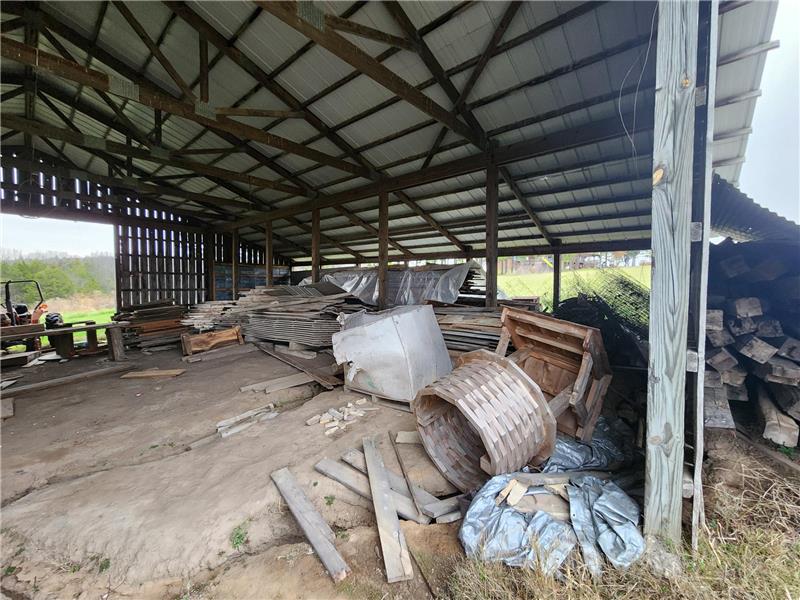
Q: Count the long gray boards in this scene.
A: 4